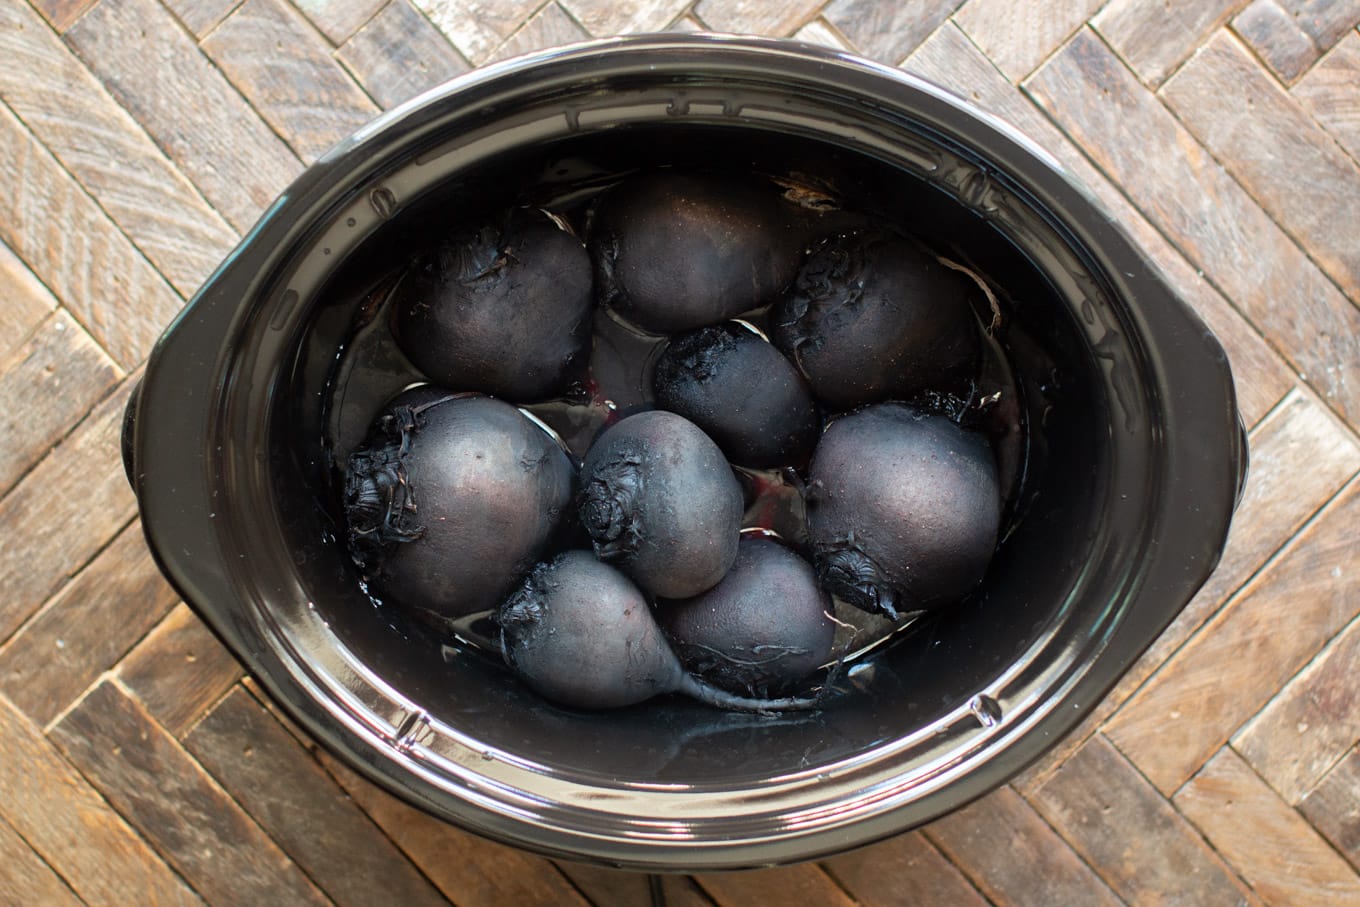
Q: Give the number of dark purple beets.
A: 9